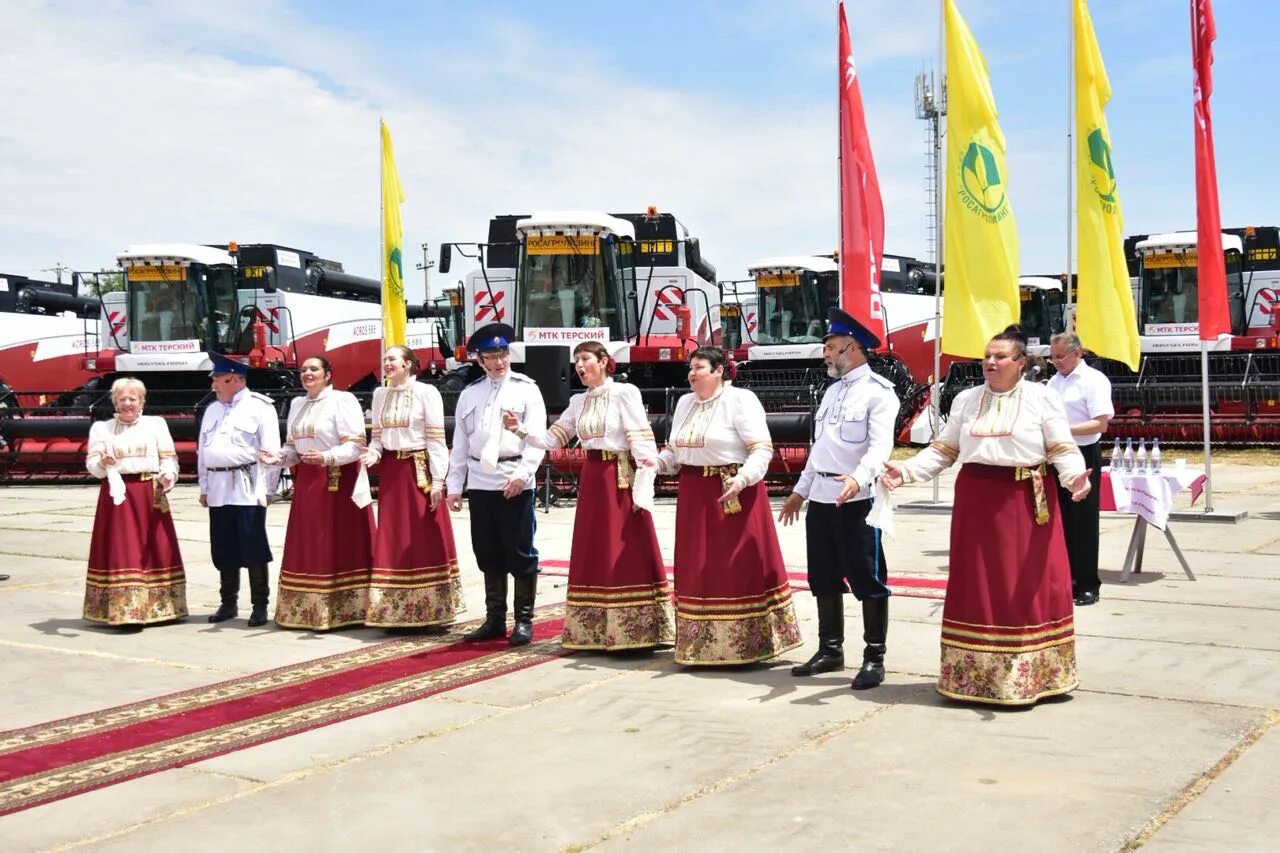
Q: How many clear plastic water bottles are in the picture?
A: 4